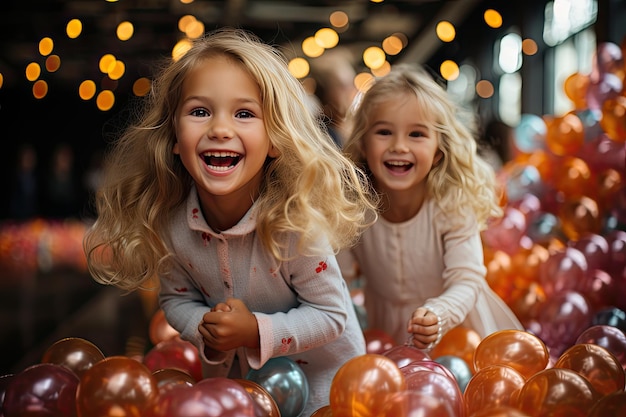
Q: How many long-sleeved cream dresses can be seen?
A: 1